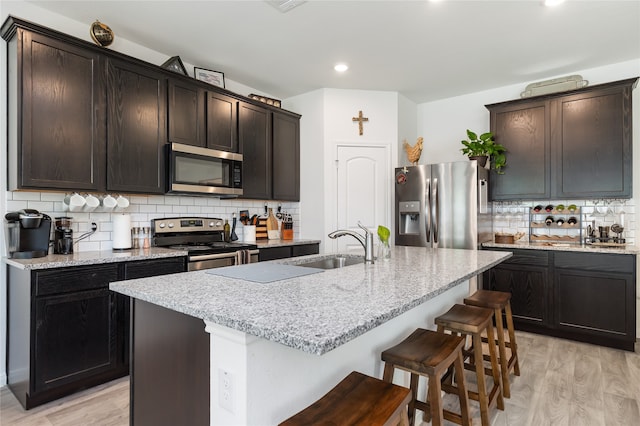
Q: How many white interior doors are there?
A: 1